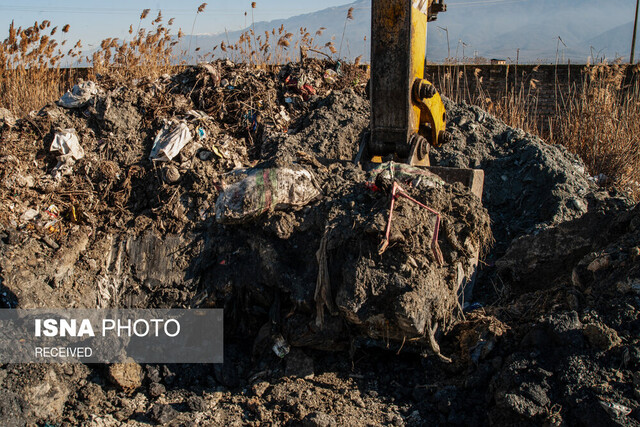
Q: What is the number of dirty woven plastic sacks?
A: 2